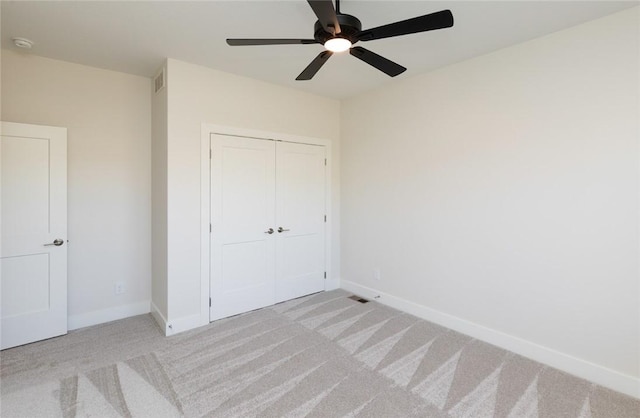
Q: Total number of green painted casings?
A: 0